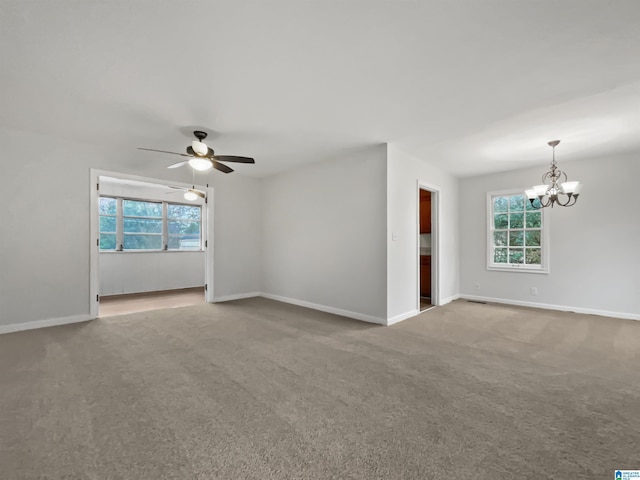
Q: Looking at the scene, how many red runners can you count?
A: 0